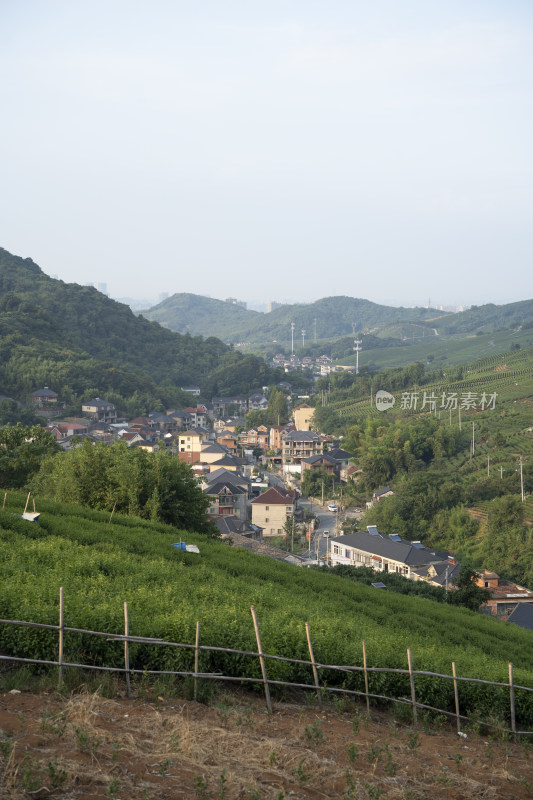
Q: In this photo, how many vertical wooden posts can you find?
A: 9